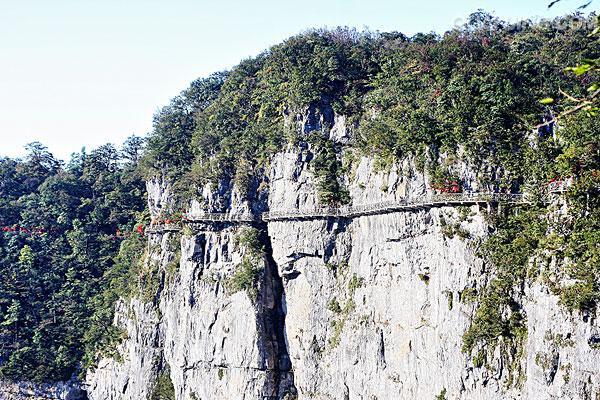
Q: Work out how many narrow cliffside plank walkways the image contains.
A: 1